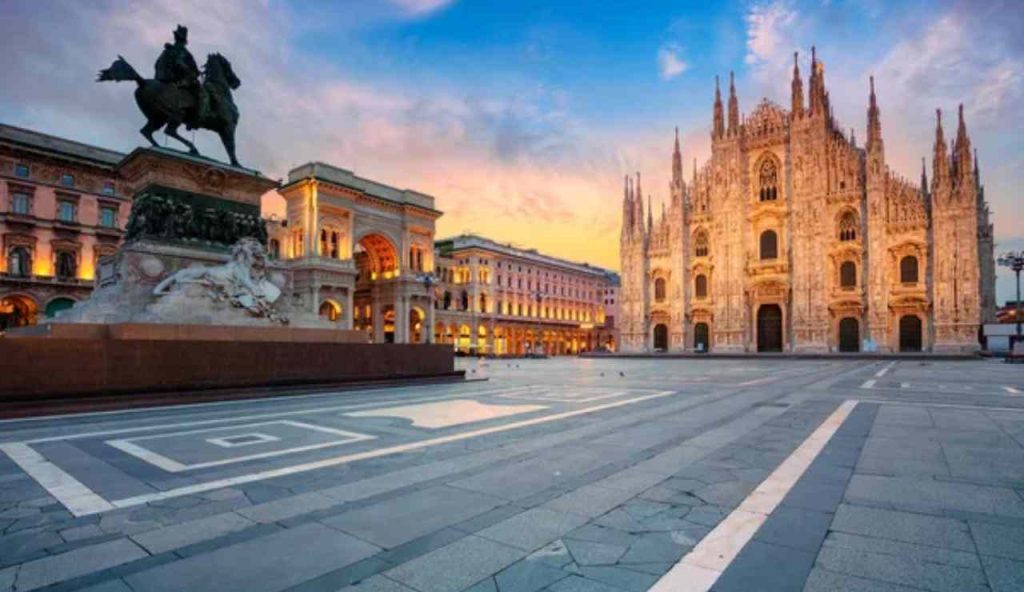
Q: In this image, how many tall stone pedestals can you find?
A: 1